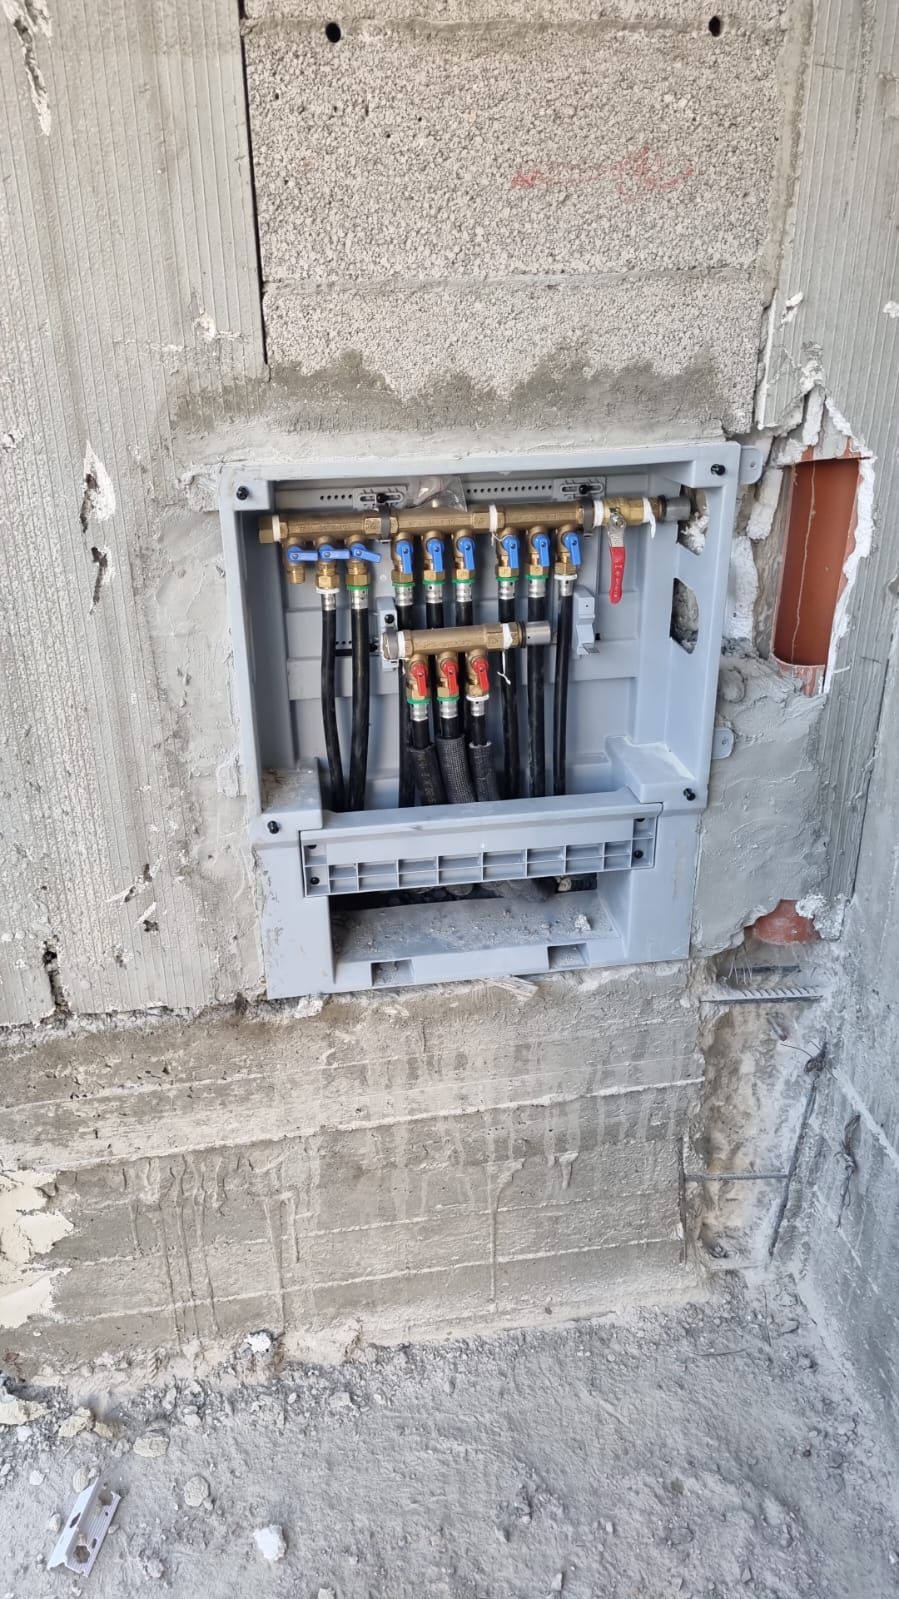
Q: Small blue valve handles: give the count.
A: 9